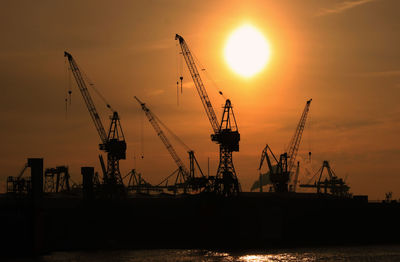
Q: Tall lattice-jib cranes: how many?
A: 4